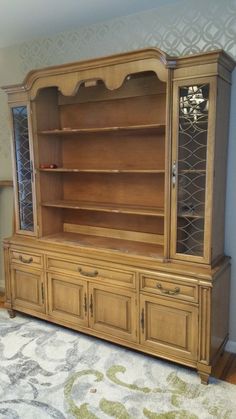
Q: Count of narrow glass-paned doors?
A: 2